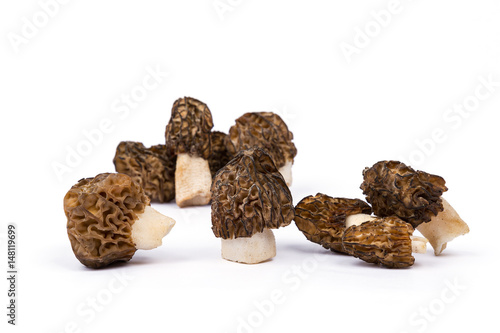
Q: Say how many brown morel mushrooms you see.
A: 9